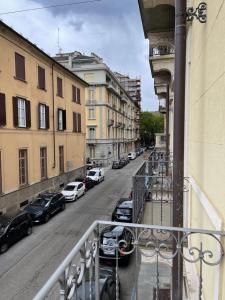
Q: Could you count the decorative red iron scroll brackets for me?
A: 0